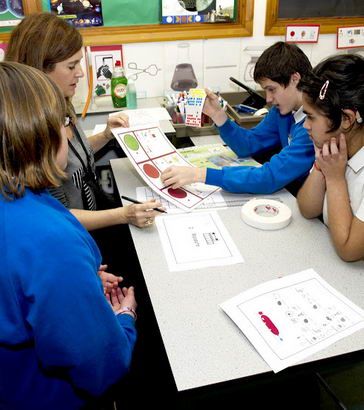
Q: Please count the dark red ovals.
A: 1